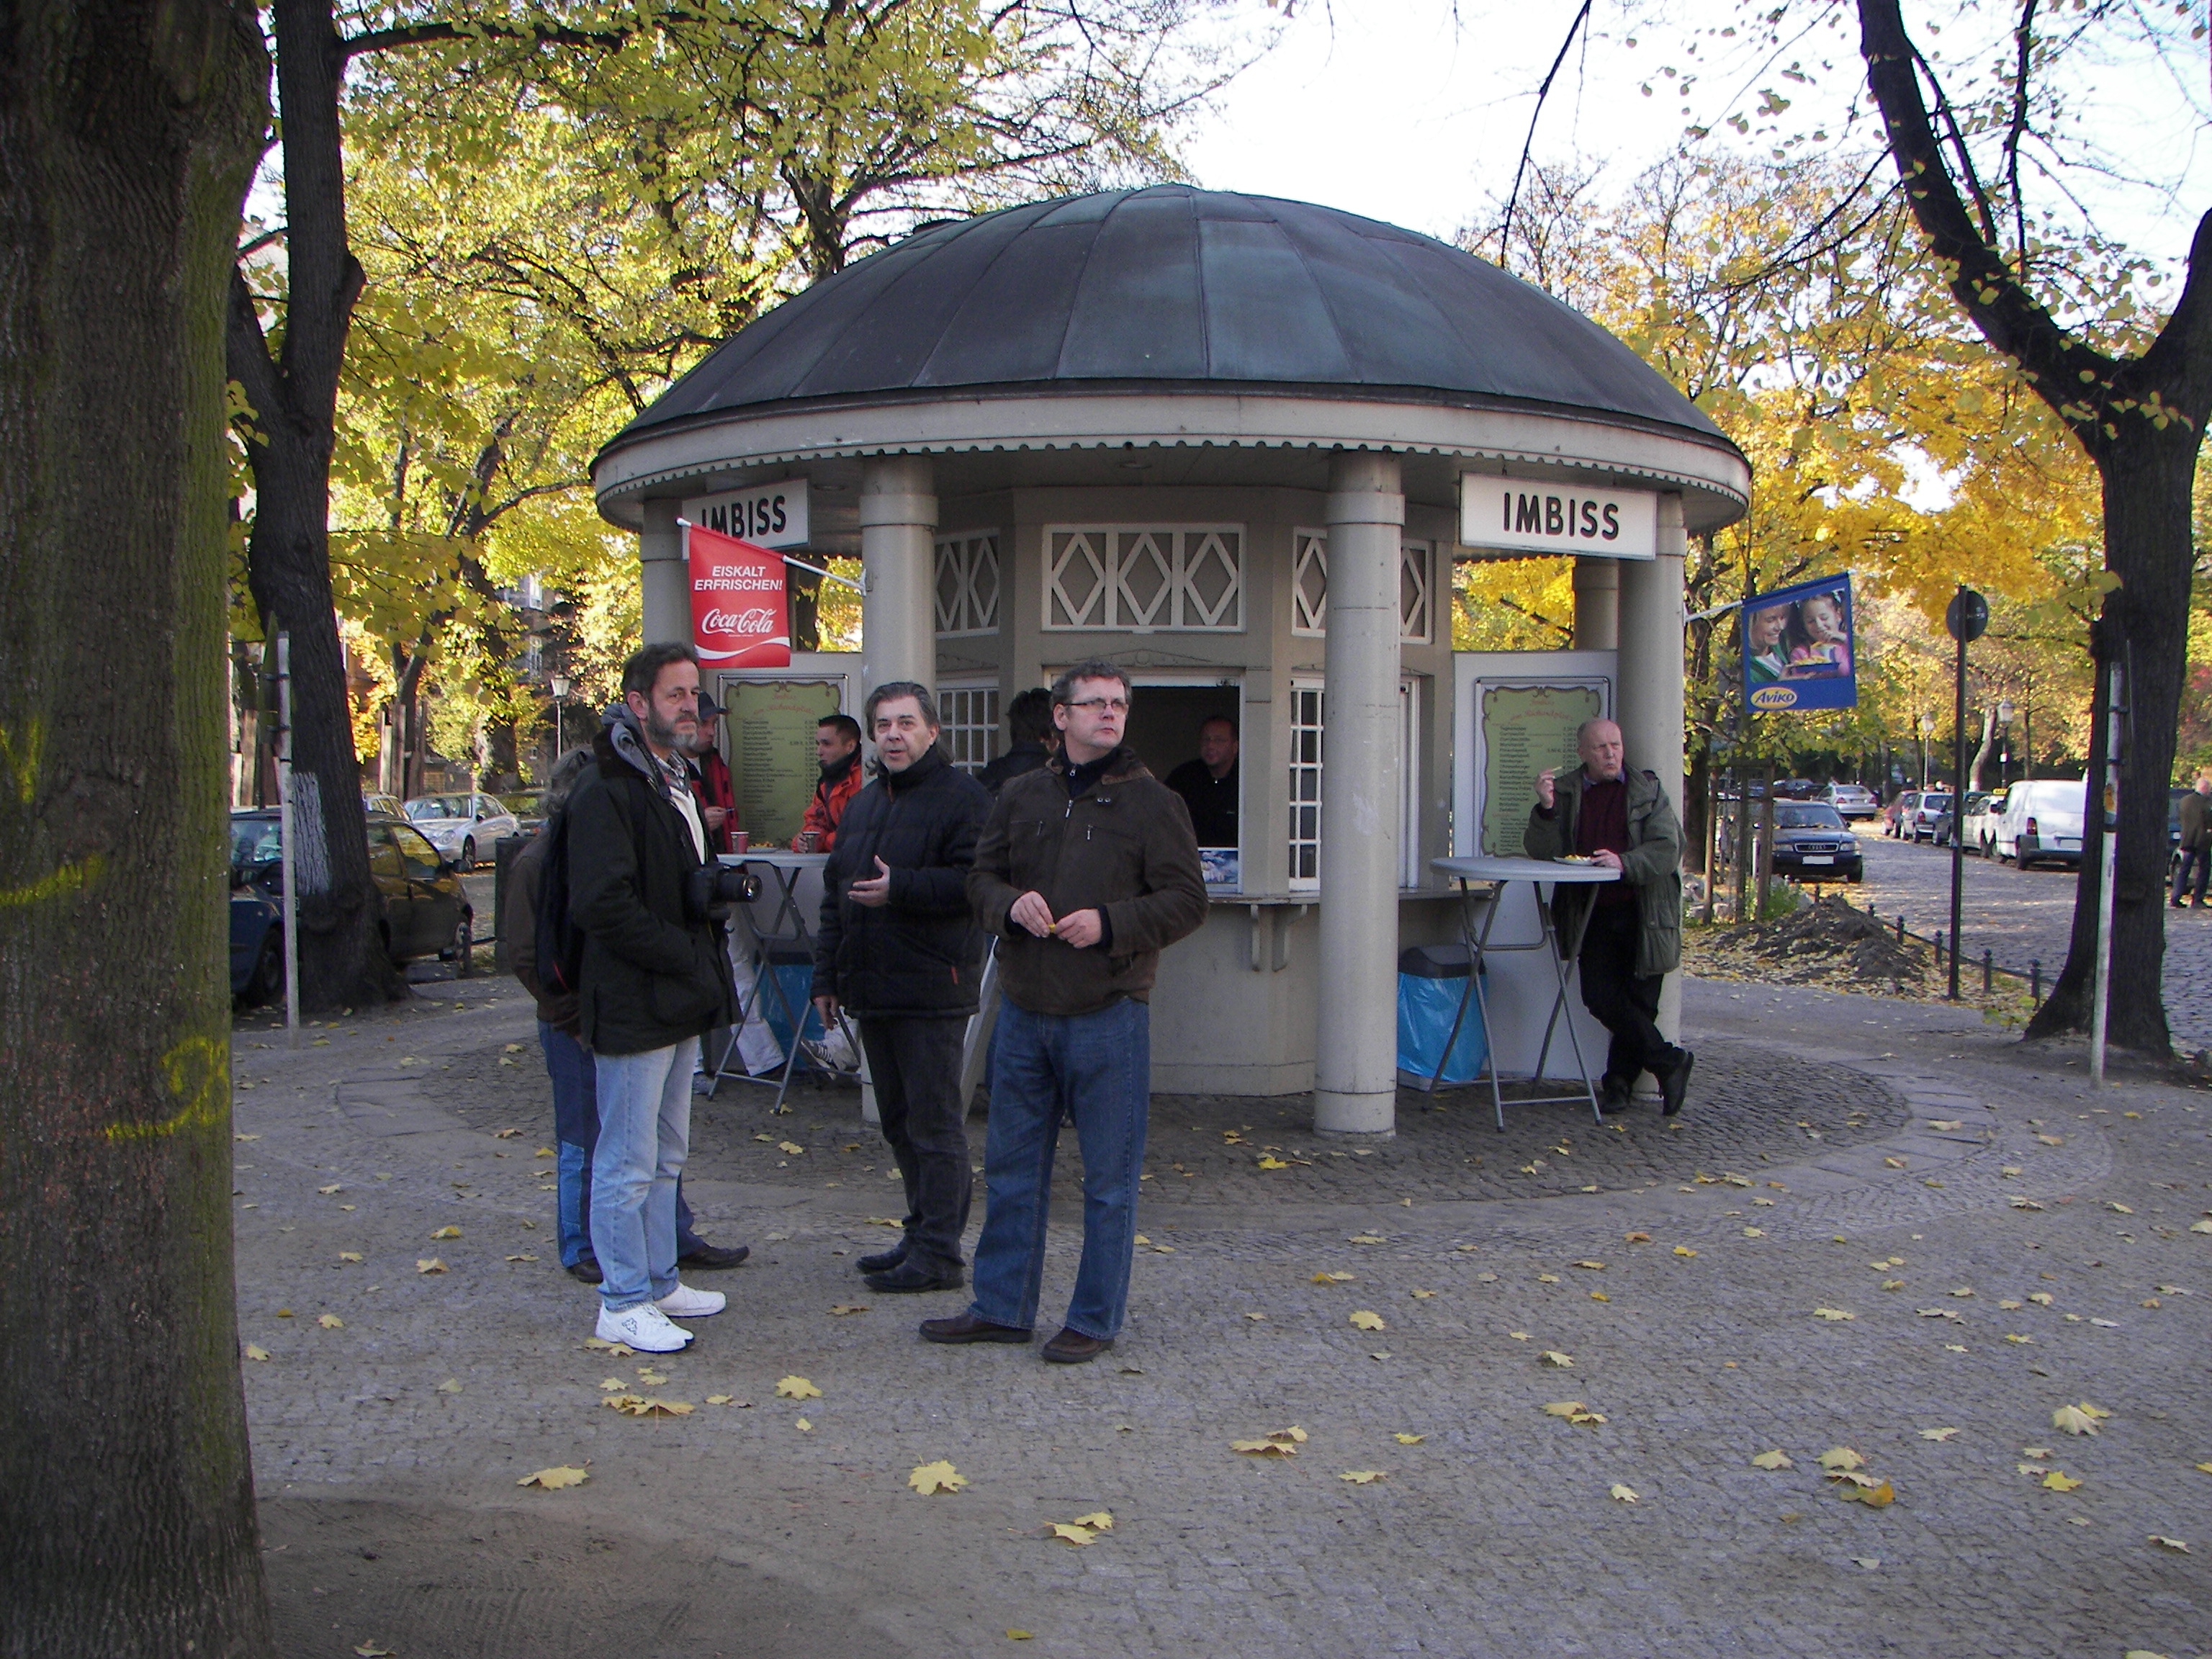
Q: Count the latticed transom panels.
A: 3